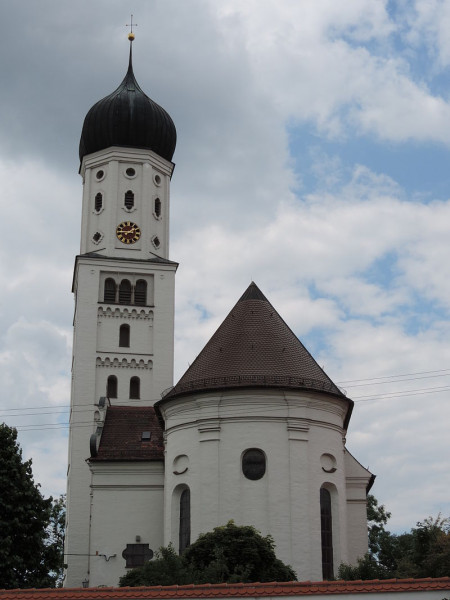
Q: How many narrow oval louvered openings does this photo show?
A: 3